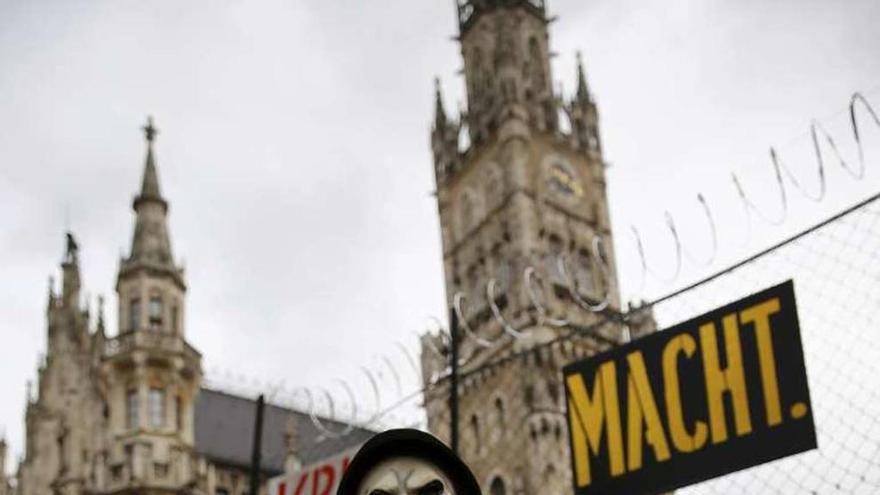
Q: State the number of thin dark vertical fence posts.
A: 2